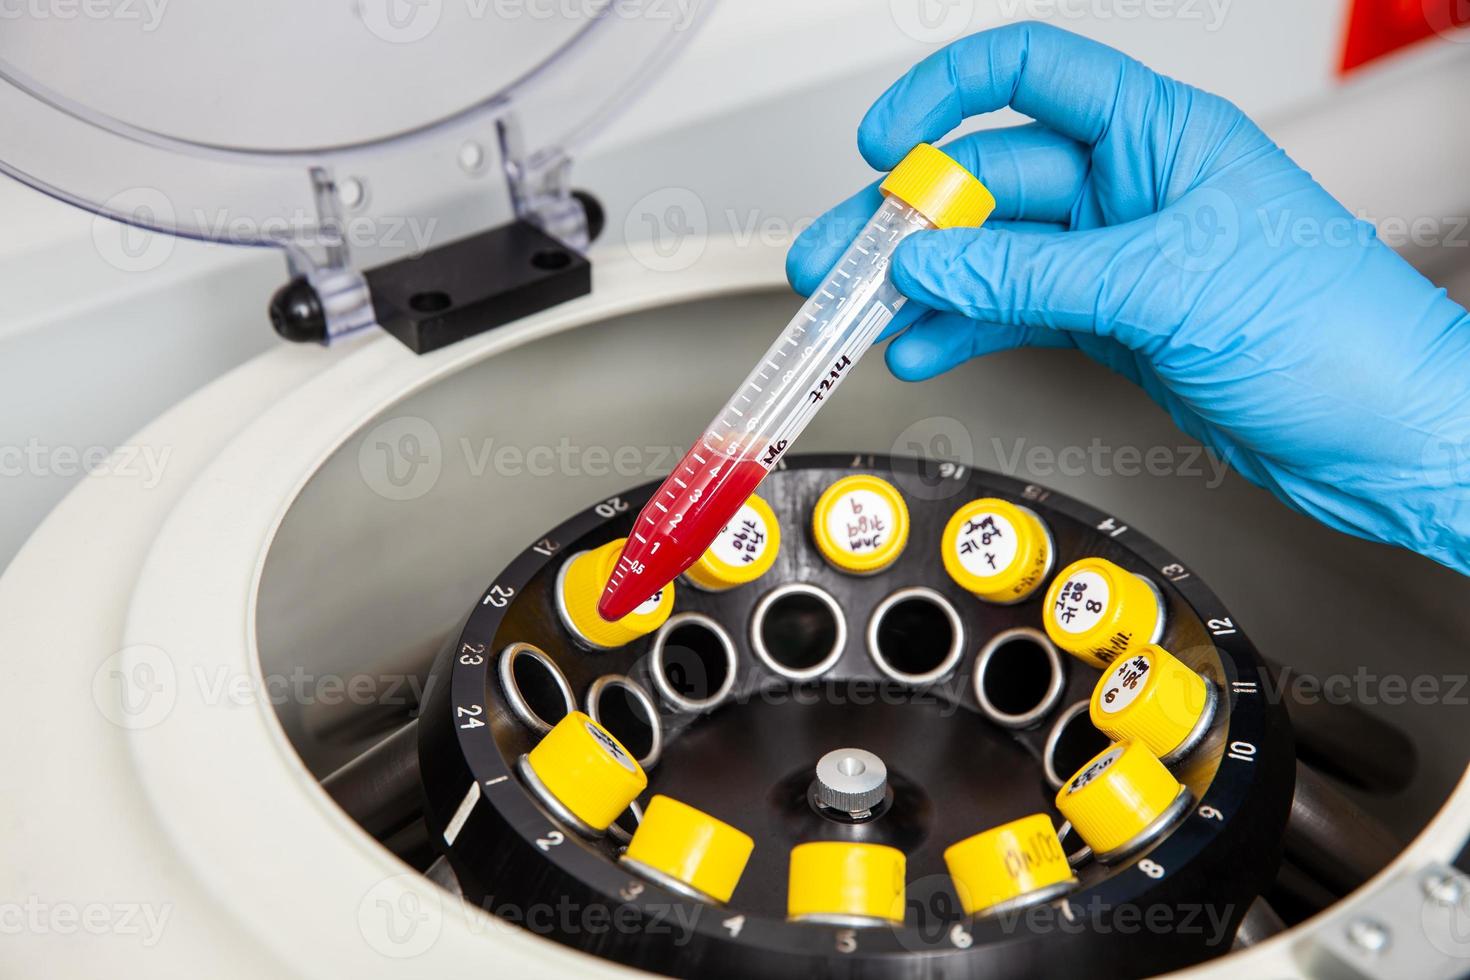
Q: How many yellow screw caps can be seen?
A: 12